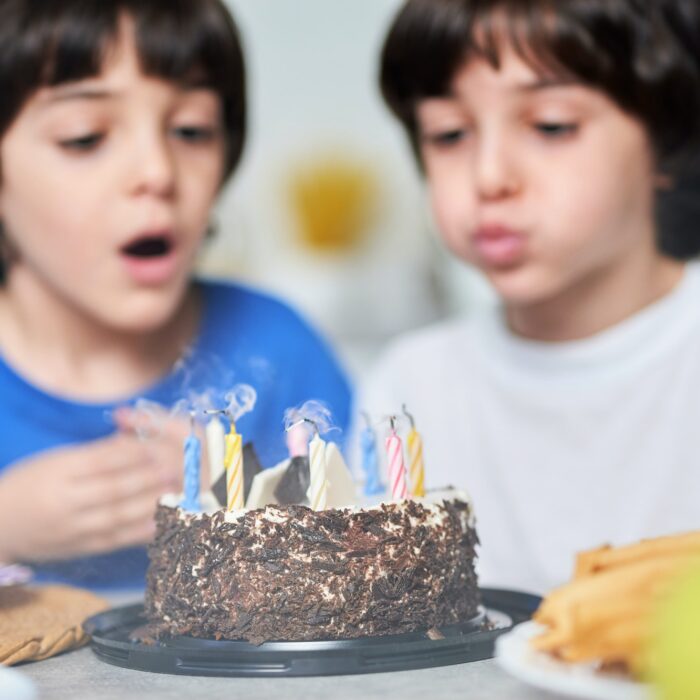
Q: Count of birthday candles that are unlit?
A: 8